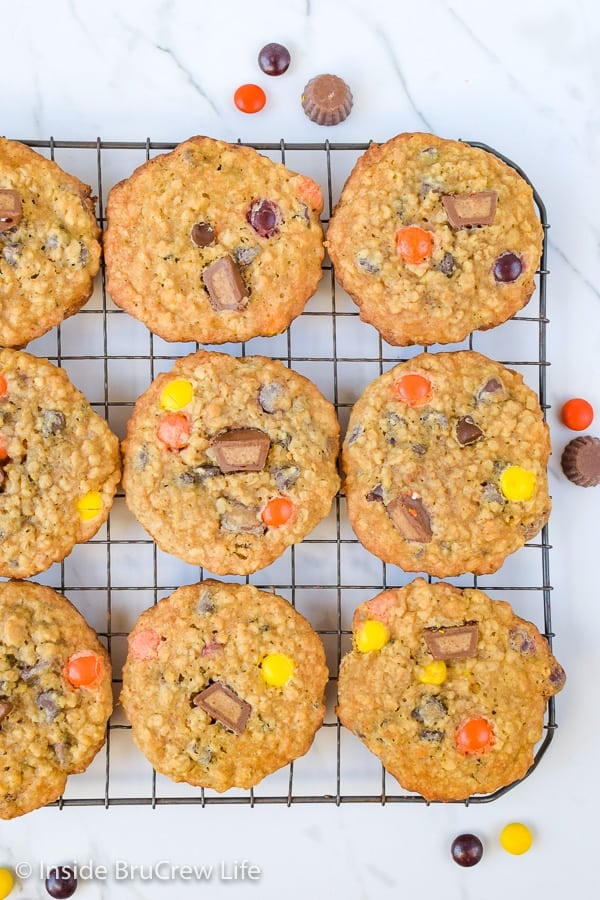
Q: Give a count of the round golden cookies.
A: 9